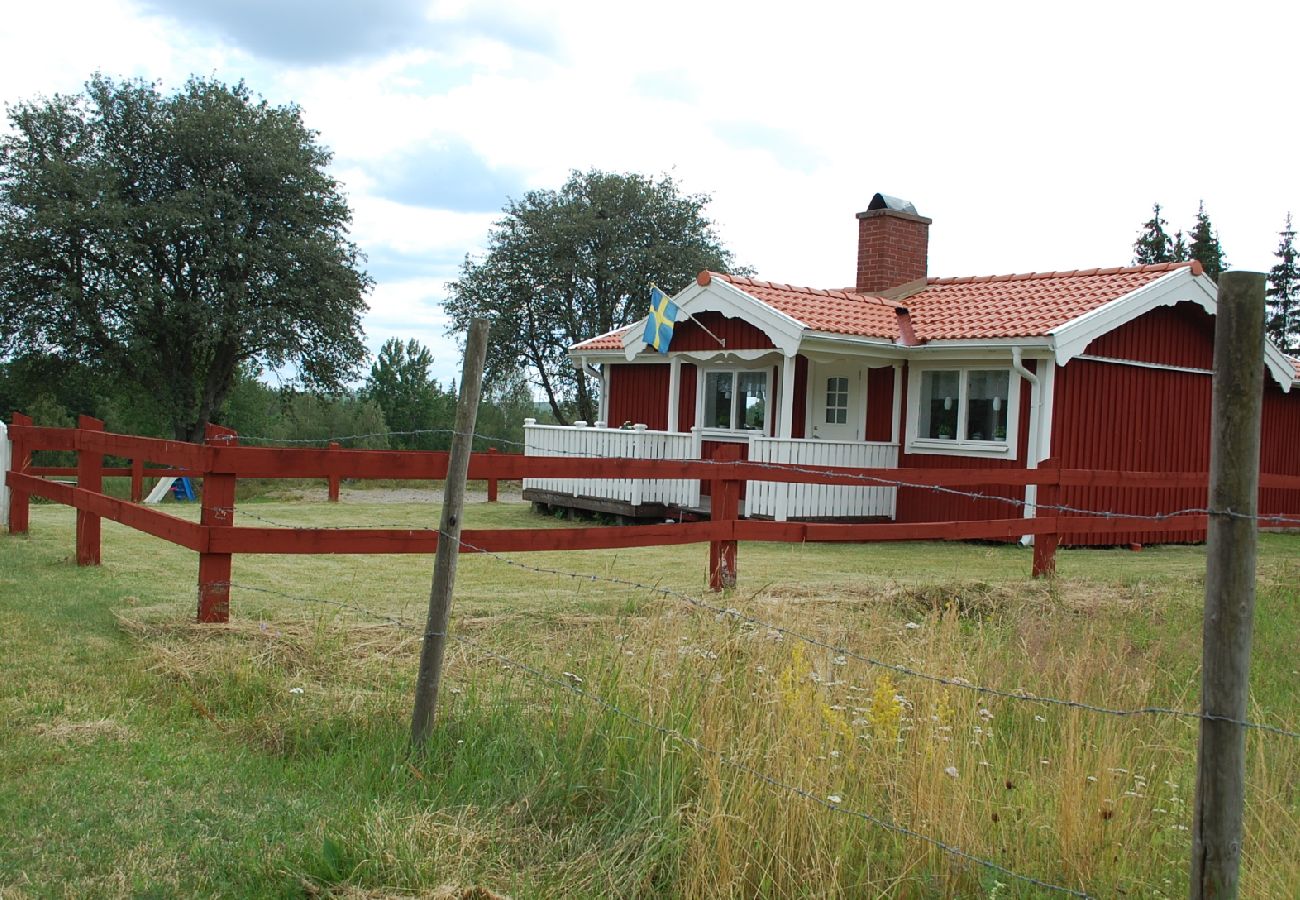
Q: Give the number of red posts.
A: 8